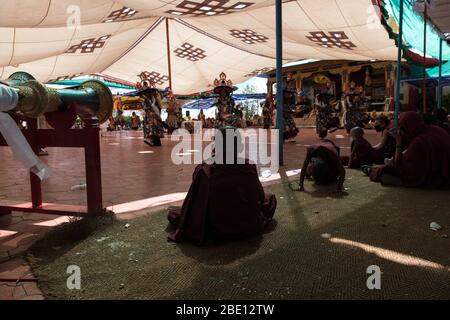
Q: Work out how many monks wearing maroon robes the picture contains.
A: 5